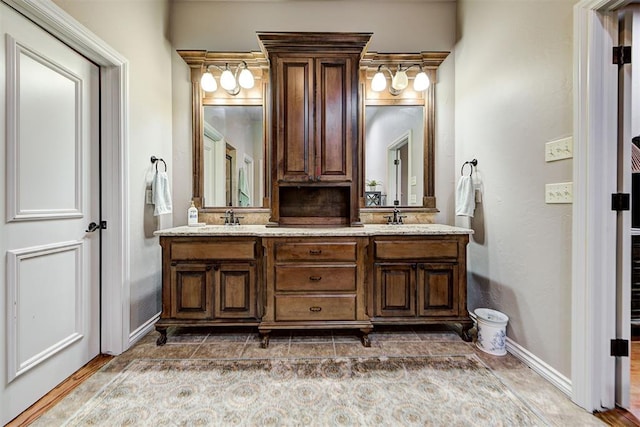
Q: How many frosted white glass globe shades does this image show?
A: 6